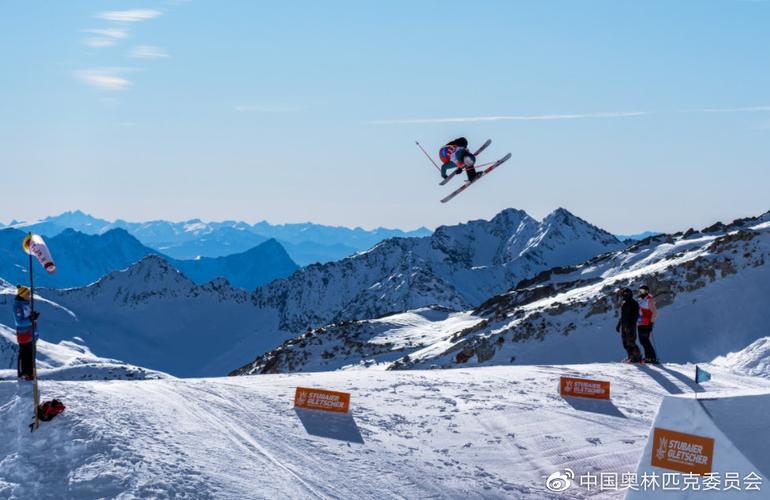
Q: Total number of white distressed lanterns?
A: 0